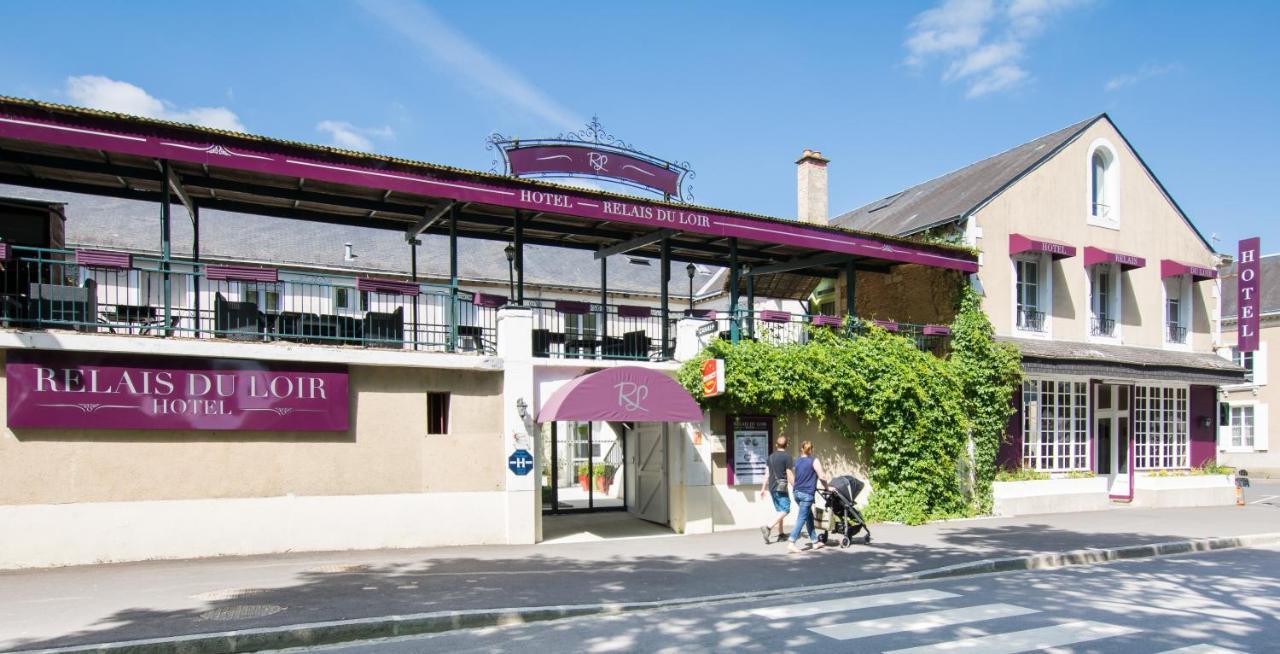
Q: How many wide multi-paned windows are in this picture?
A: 2